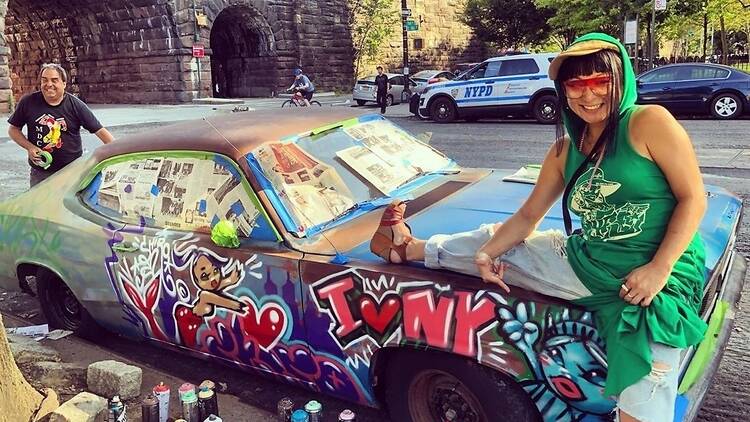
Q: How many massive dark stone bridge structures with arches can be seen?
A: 1